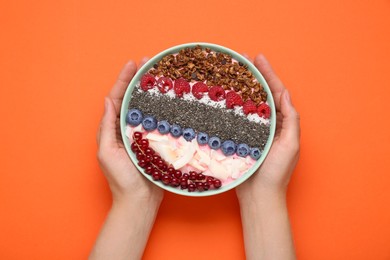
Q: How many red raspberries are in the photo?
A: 8